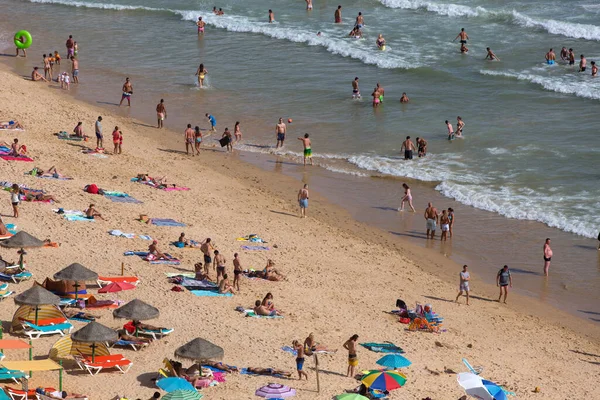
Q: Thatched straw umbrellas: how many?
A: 6